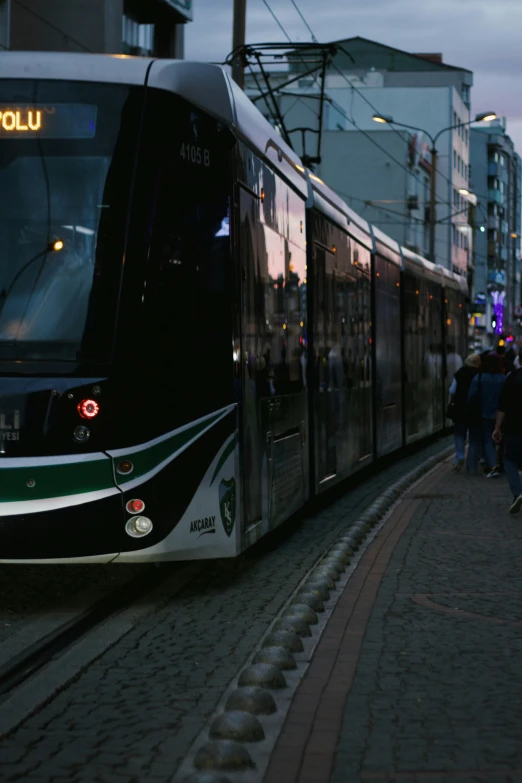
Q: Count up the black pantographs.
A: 1